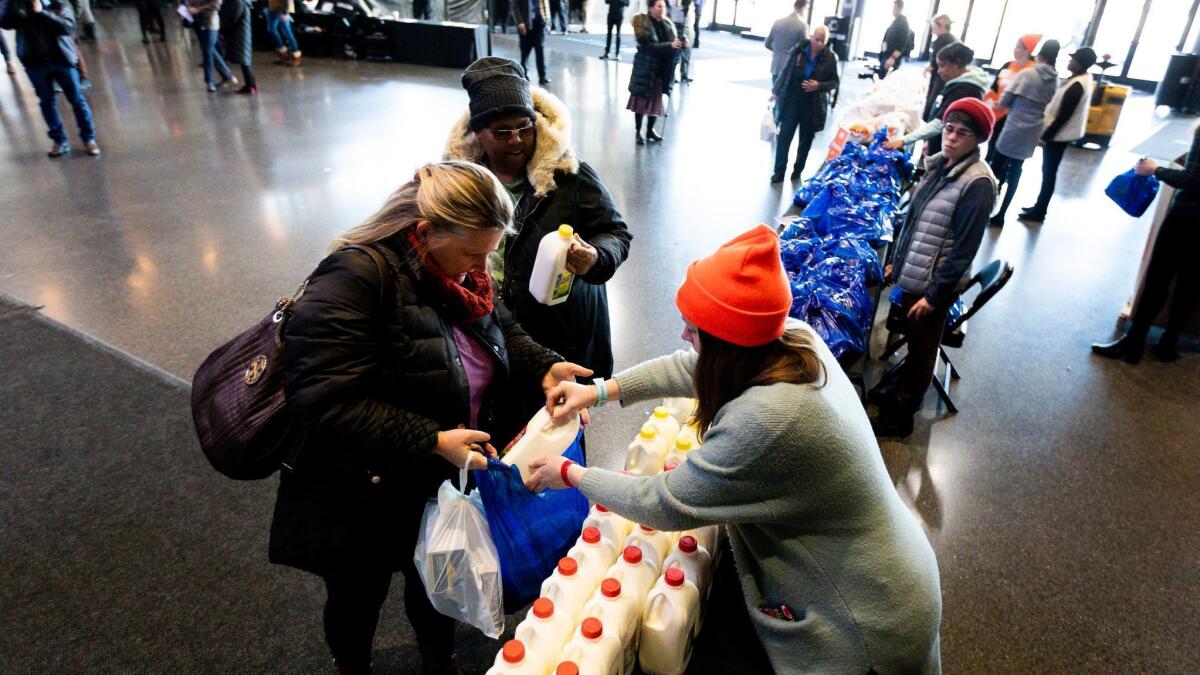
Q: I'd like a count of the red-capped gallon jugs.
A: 12